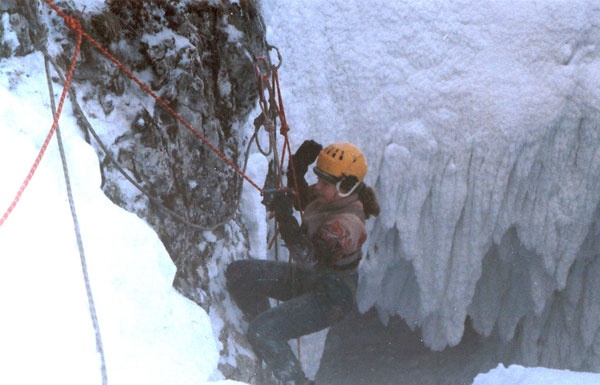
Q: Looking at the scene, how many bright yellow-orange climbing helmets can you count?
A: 1